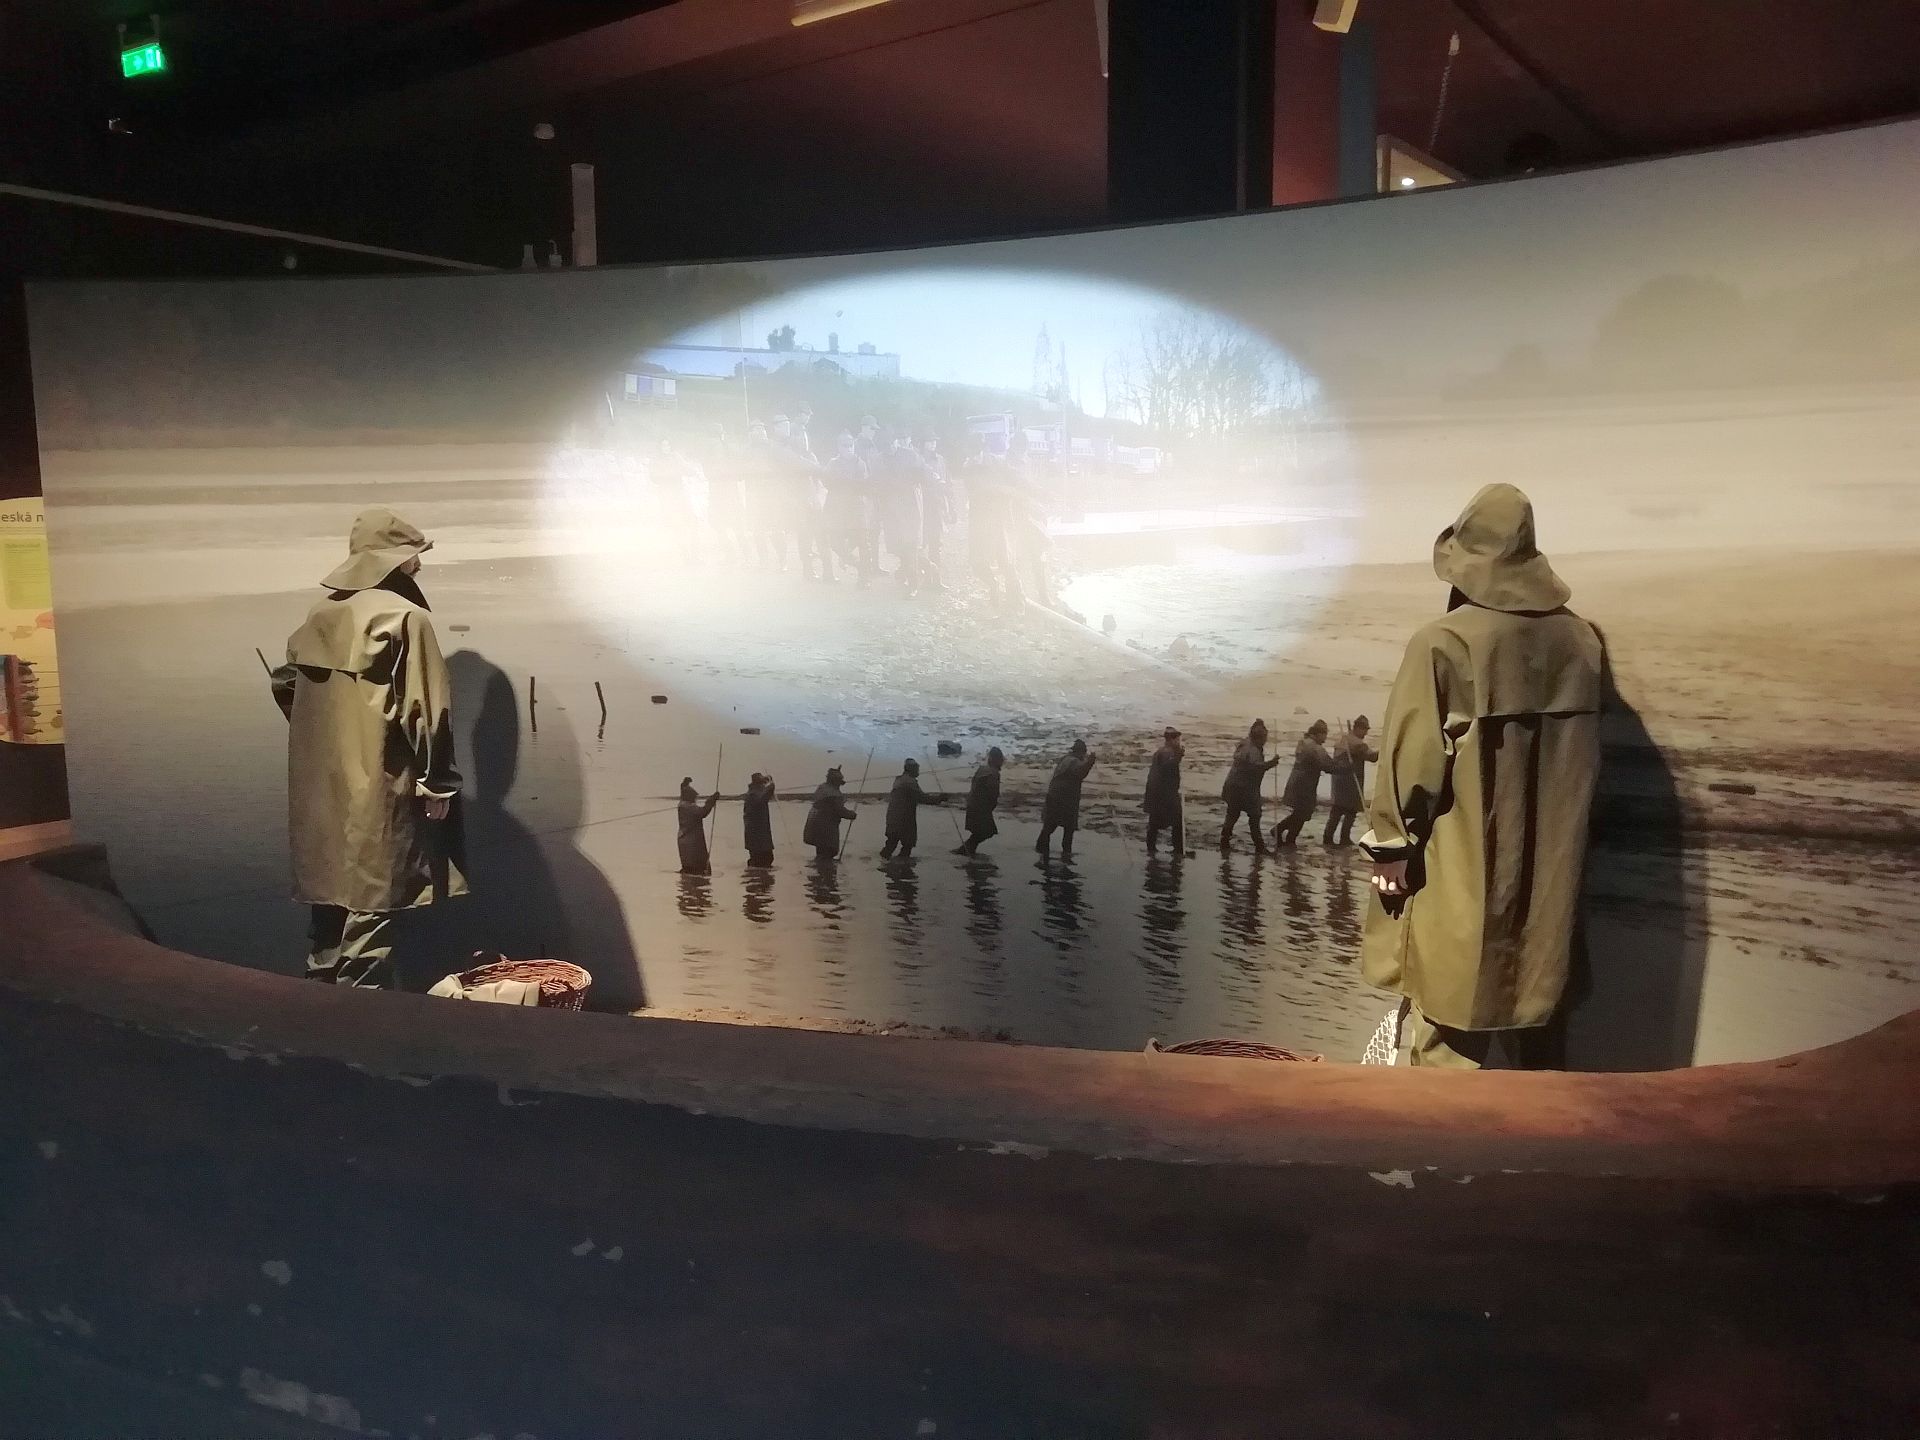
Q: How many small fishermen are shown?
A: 10